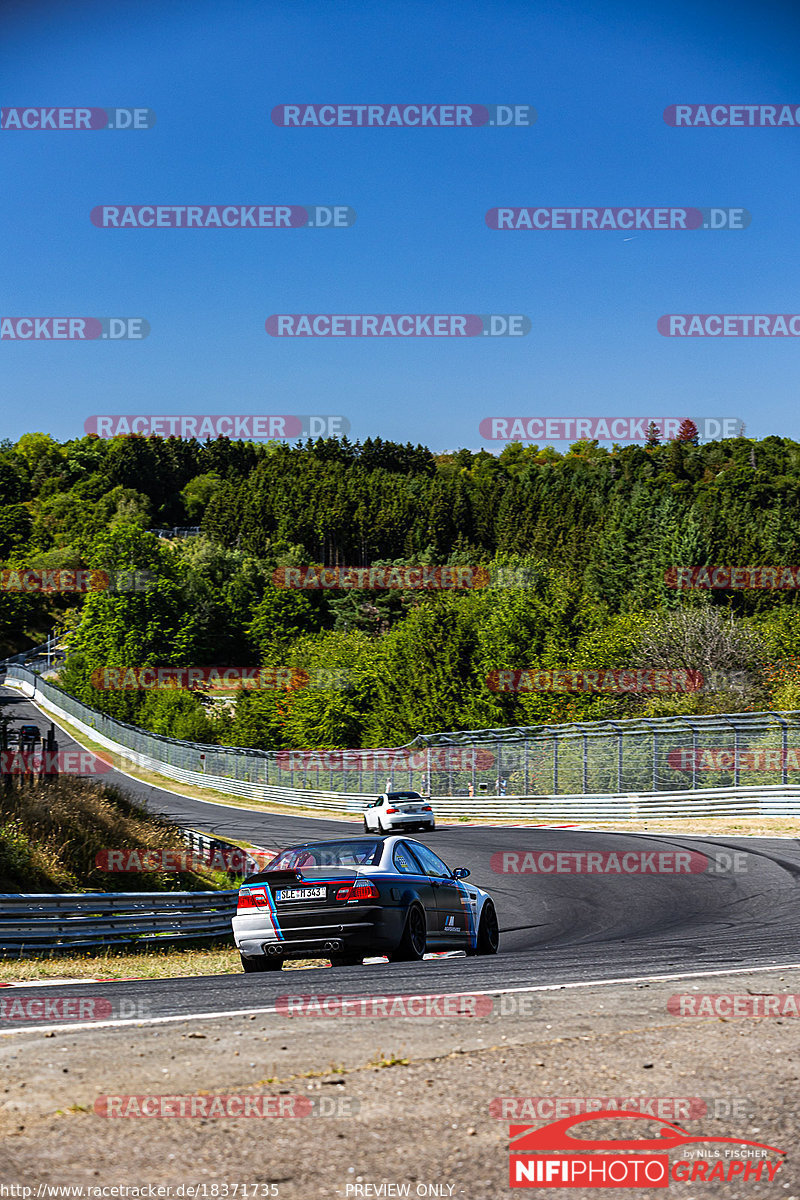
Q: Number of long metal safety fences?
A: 2